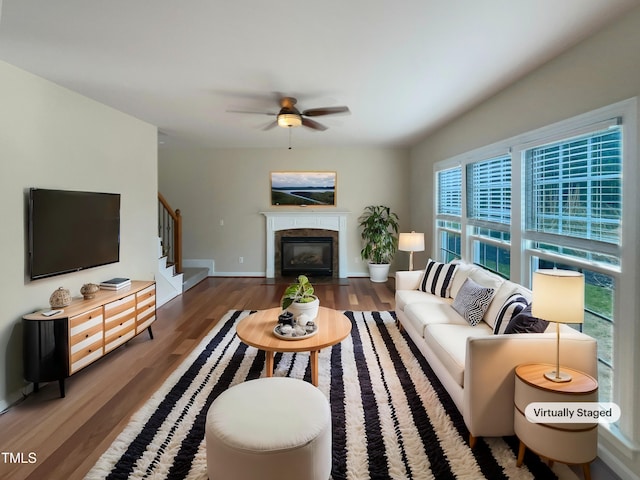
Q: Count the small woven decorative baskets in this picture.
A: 2